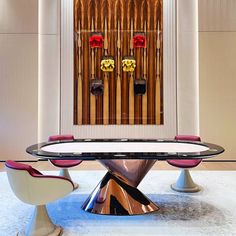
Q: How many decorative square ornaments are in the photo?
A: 6